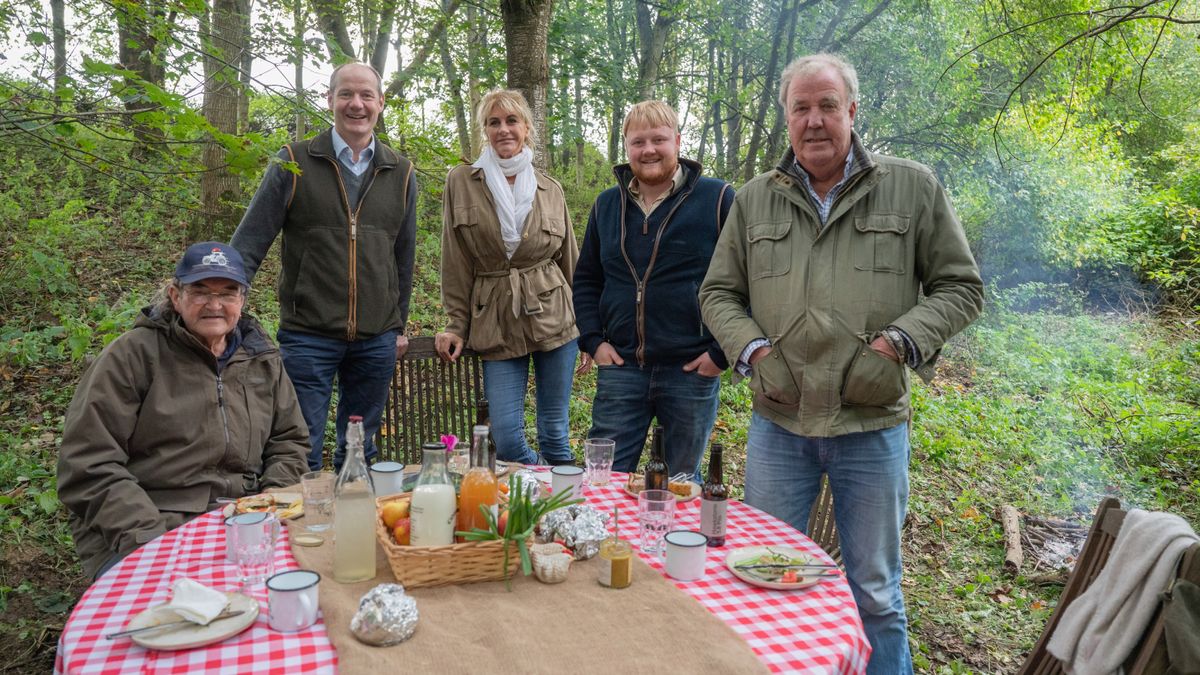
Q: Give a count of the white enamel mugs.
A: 5